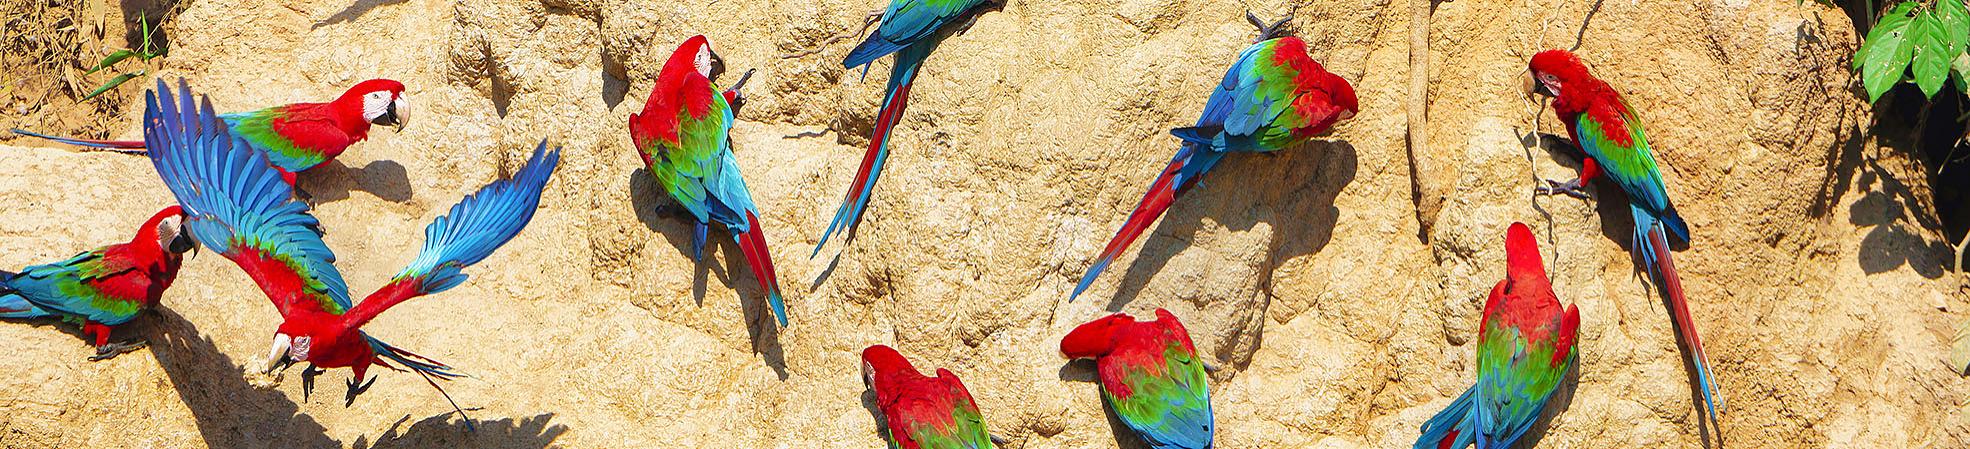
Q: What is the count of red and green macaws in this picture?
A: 10